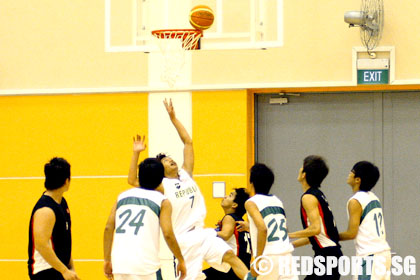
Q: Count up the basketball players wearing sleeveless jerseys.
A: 7